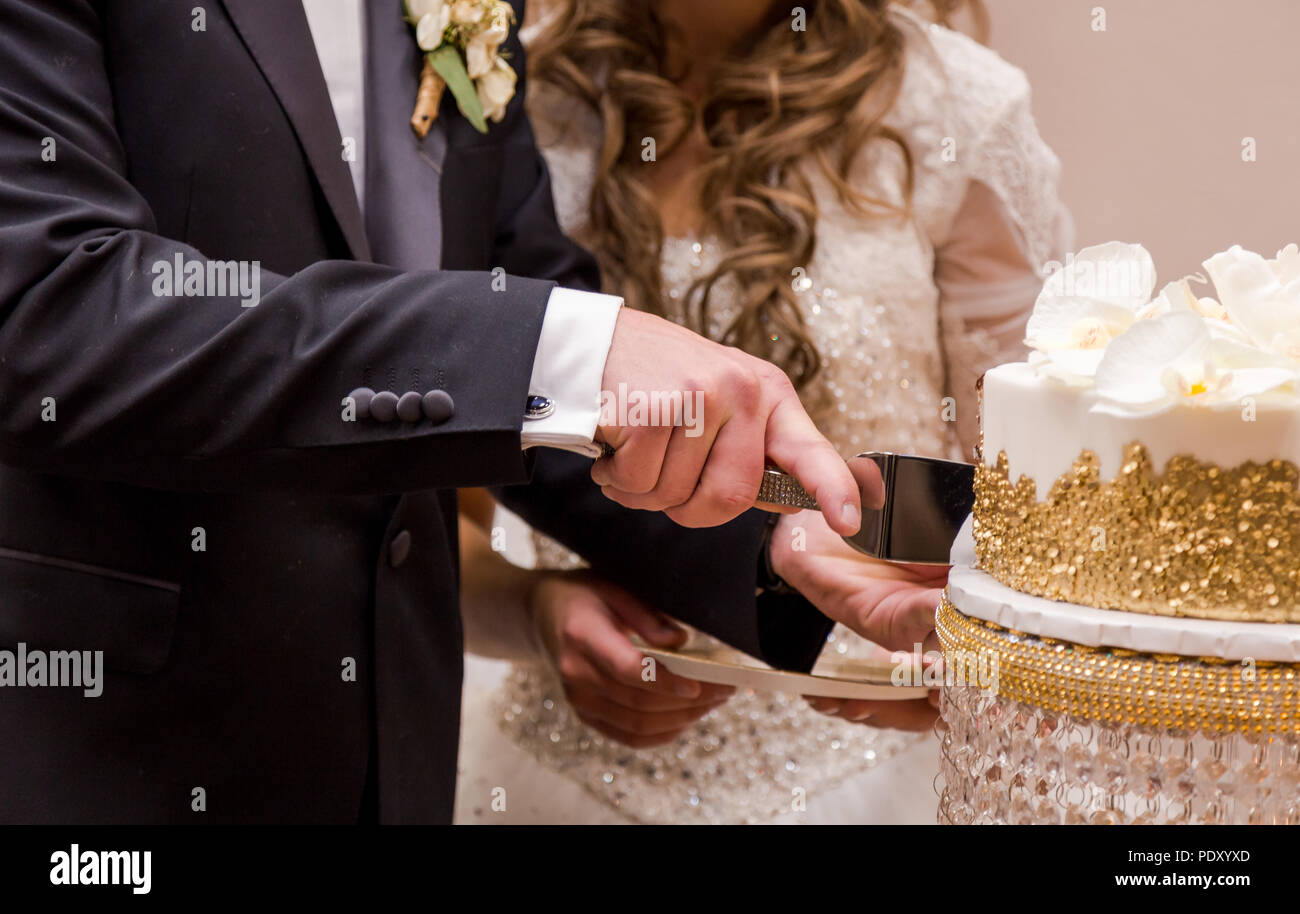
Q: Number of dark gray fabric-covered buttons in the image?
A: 5